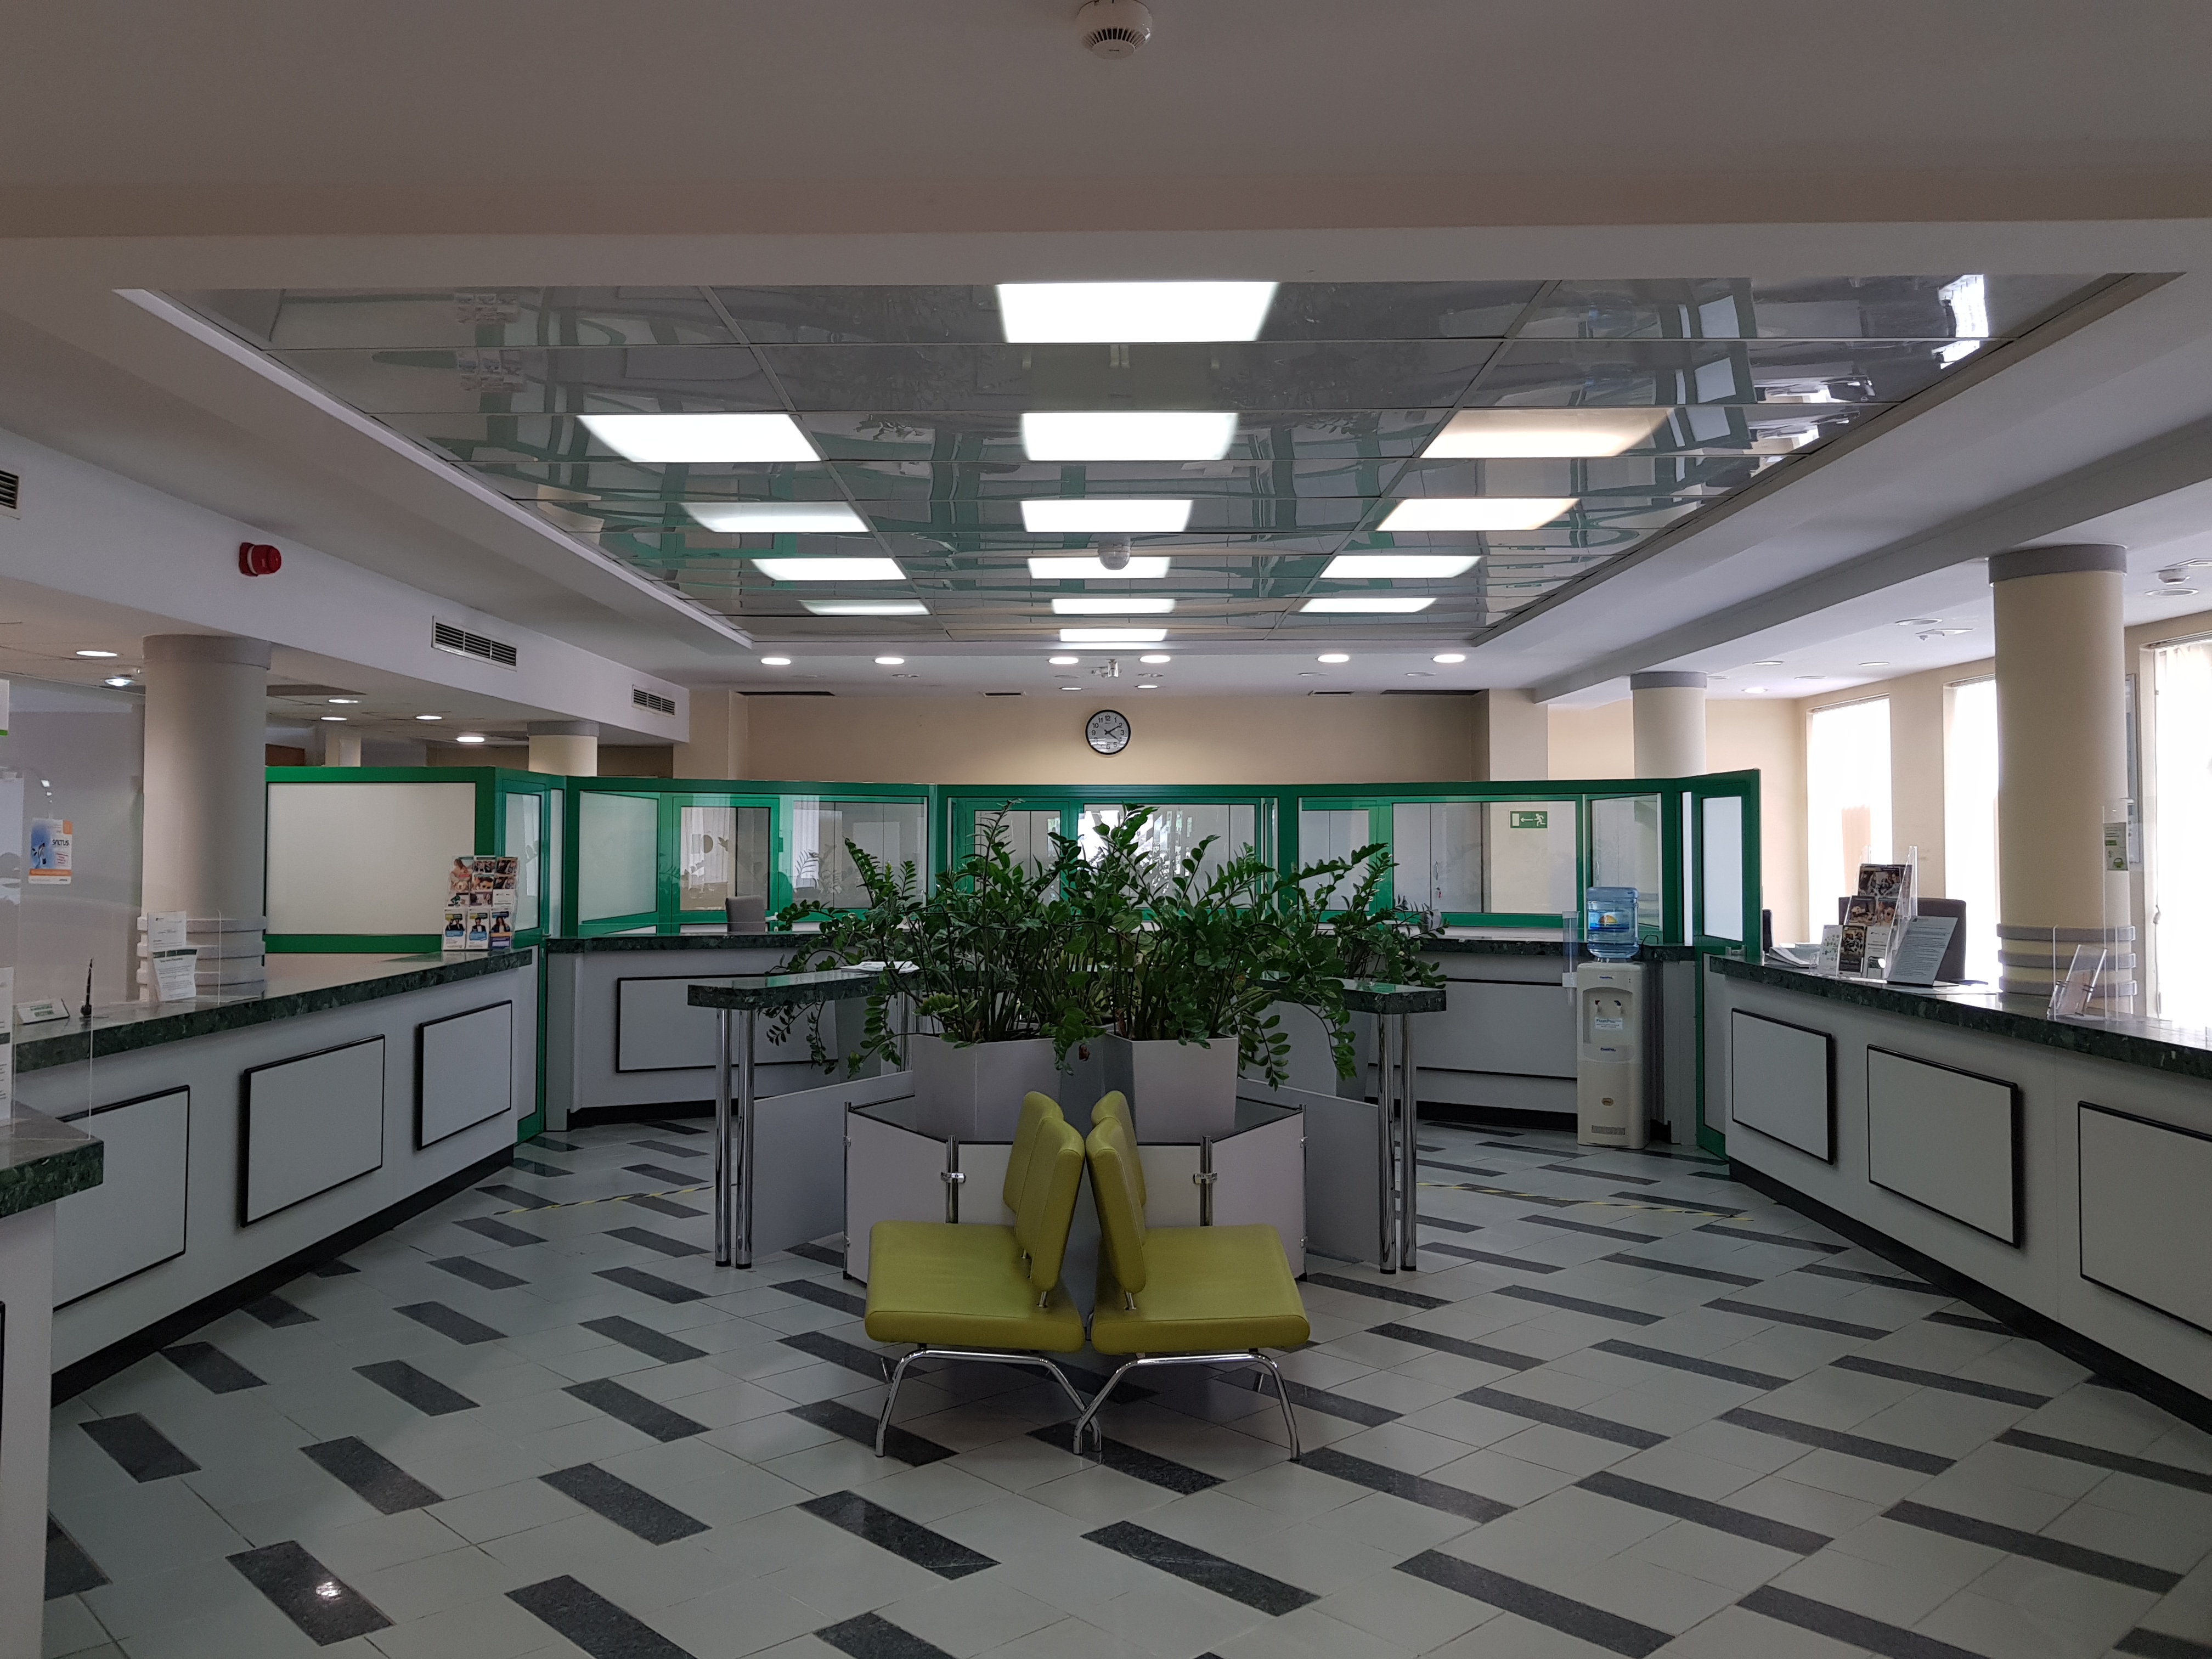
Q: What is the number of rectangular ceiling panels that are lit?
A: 14